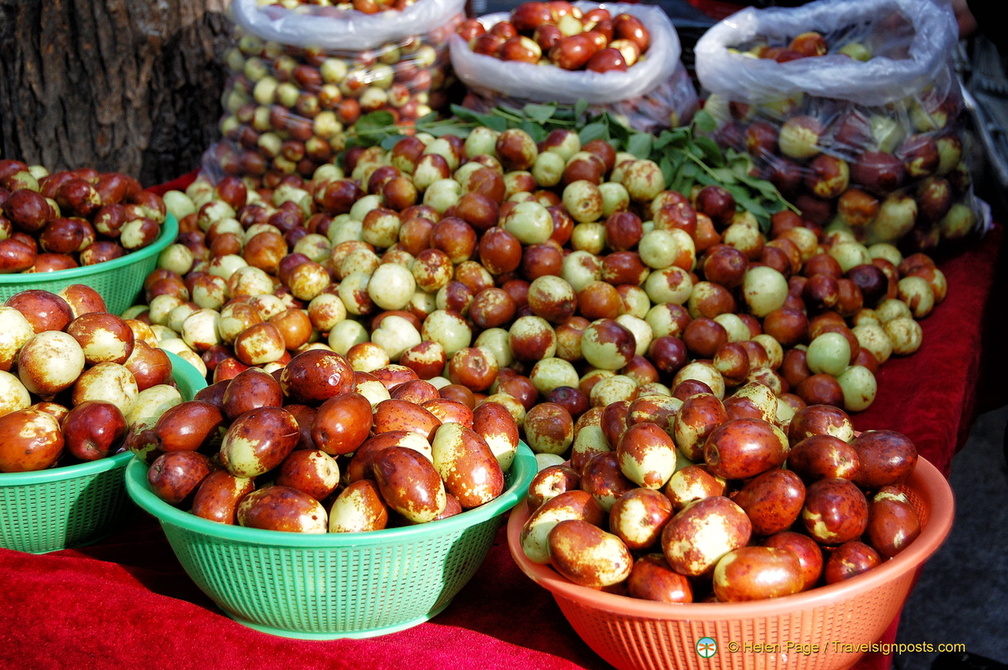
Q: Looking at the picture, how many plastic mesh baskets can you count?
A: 4